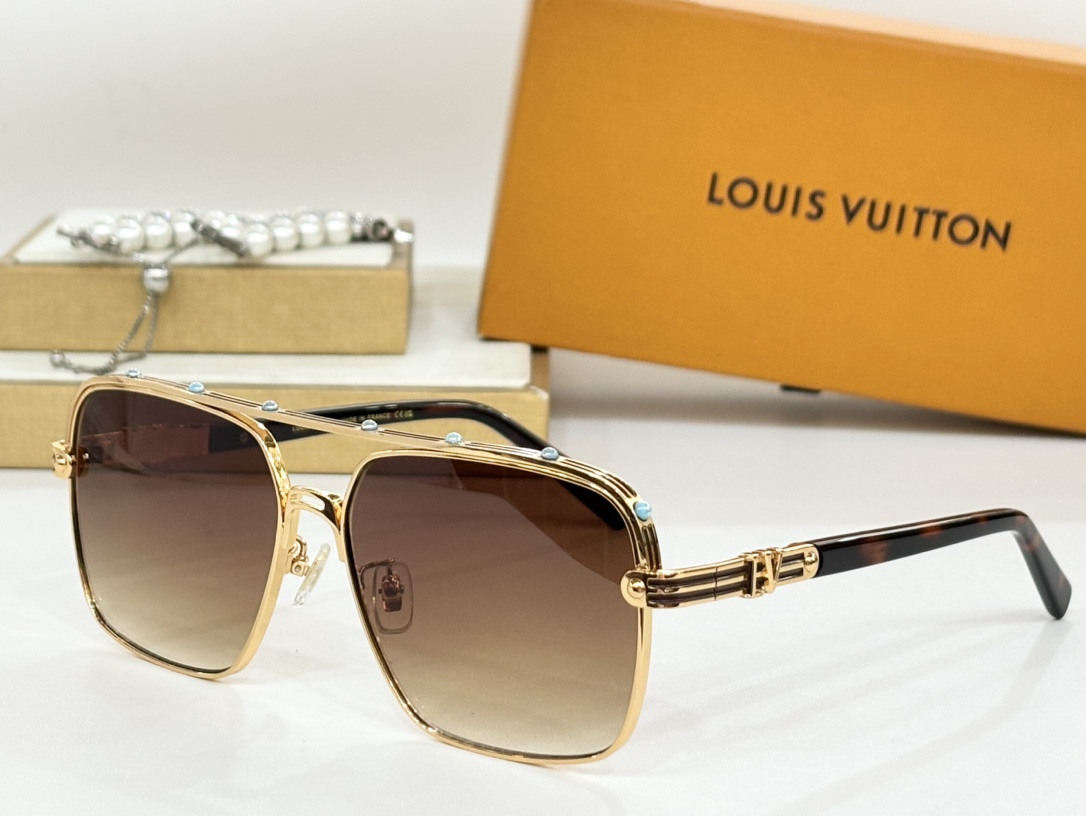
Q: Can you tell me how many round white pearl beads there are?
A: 10